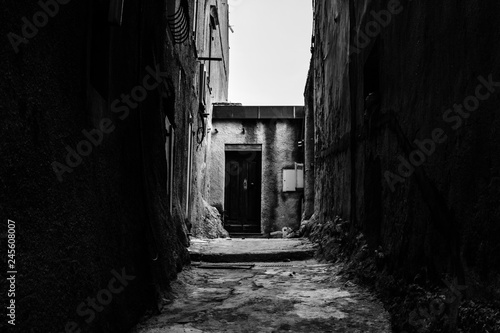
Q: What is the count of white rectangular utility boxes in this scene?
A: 2